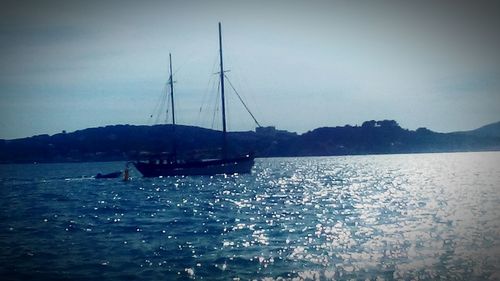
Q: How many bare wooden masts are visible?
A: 2